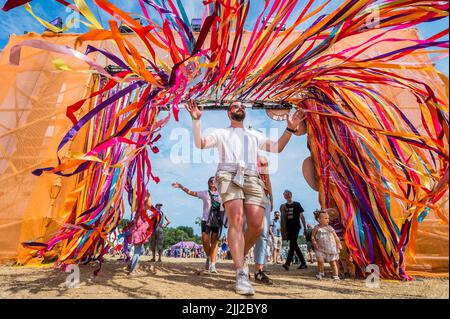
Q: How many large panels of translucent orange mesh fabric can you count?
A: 2